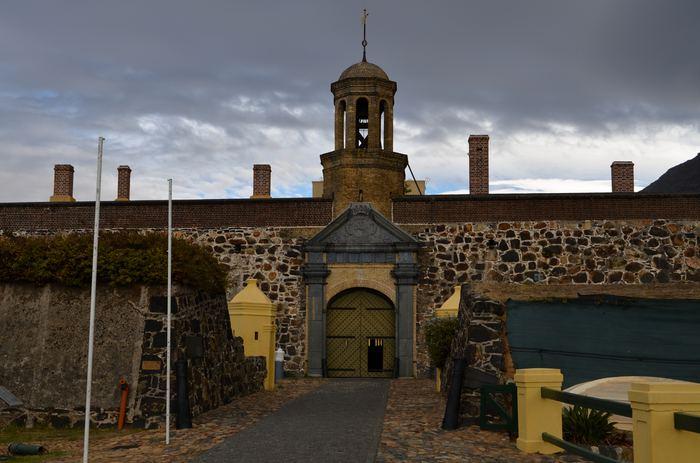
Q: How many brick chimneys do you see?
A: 5